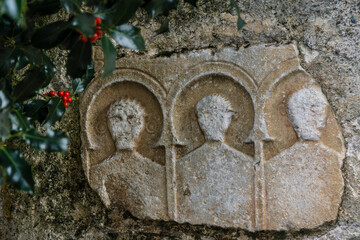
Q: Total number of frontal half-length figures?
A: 3